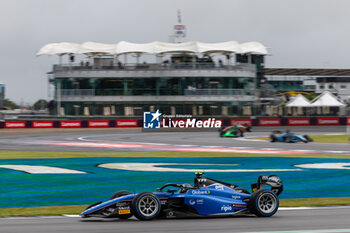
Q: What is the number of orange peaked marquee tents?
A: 0